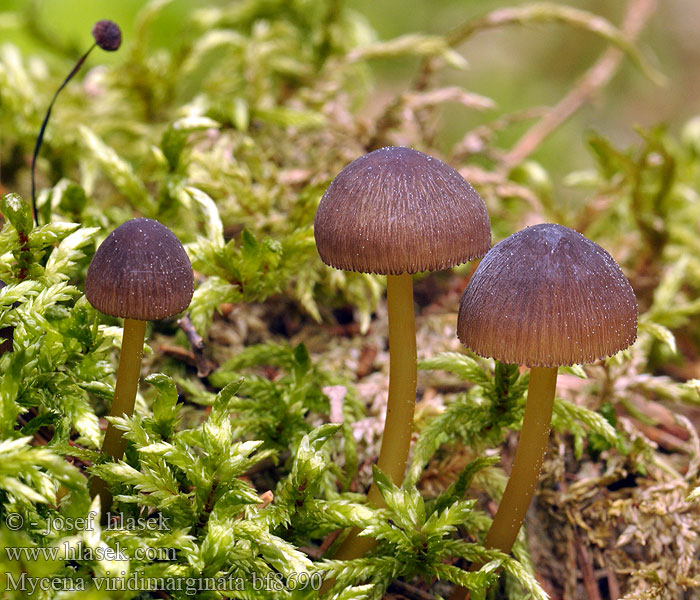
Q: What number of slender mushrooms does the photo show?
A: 3